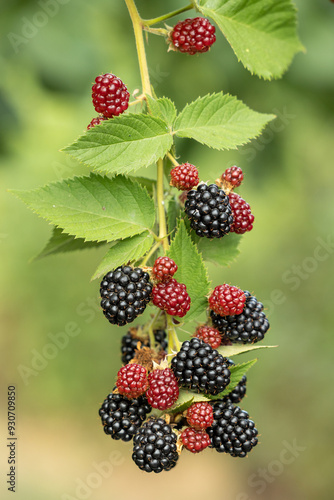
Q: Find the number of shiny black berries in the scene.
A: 9